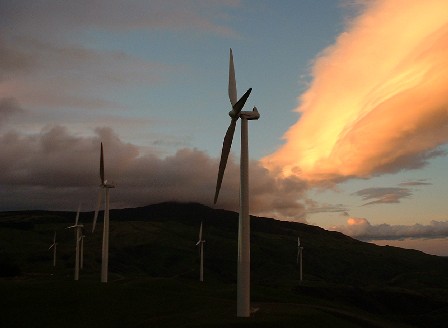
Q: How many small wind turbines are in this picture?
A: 5